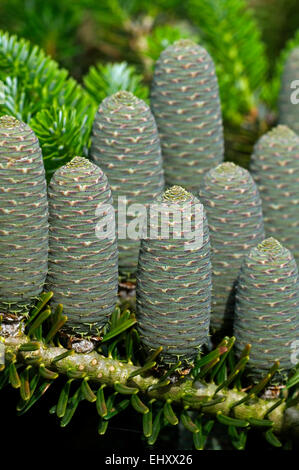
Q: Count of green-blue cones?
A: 9